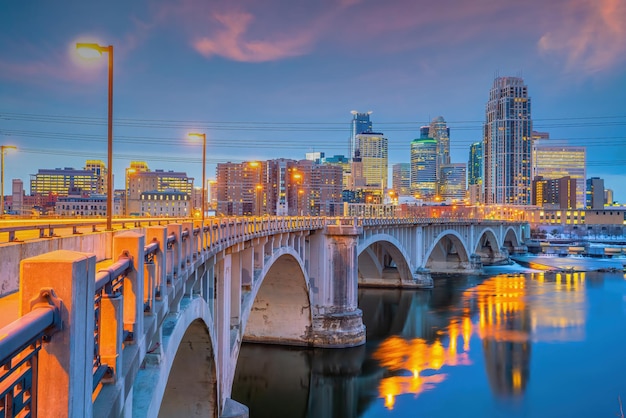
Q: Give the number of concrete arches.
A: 6